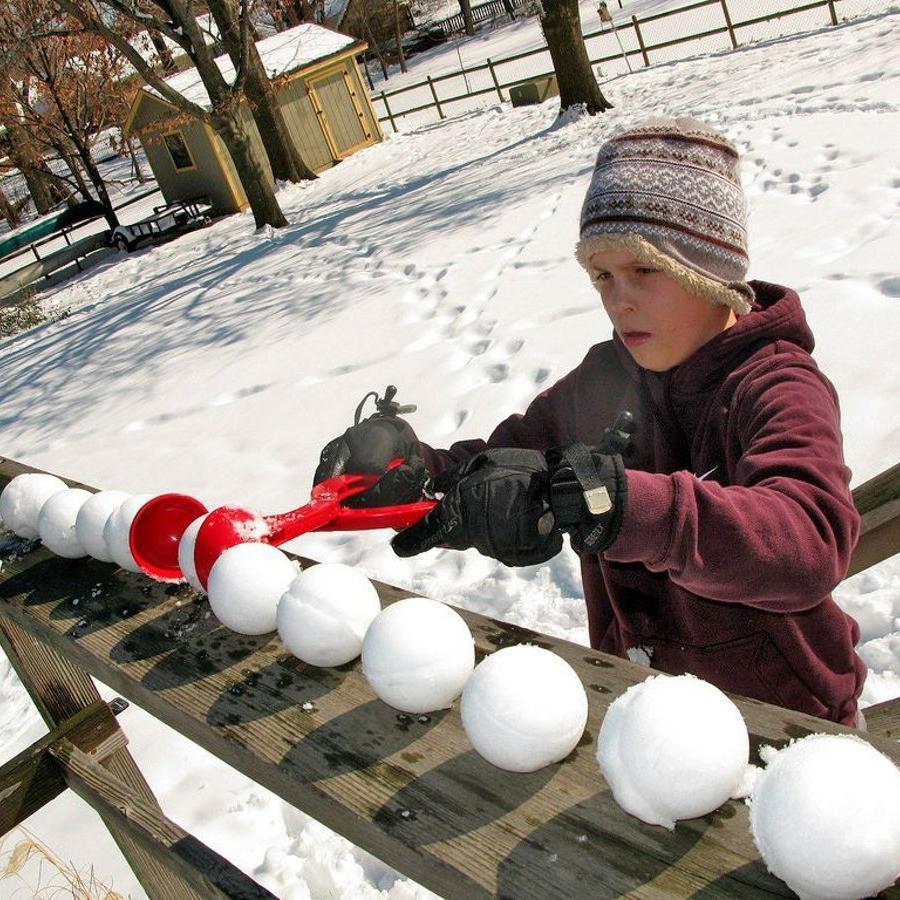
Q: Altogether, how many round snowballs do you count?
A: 11